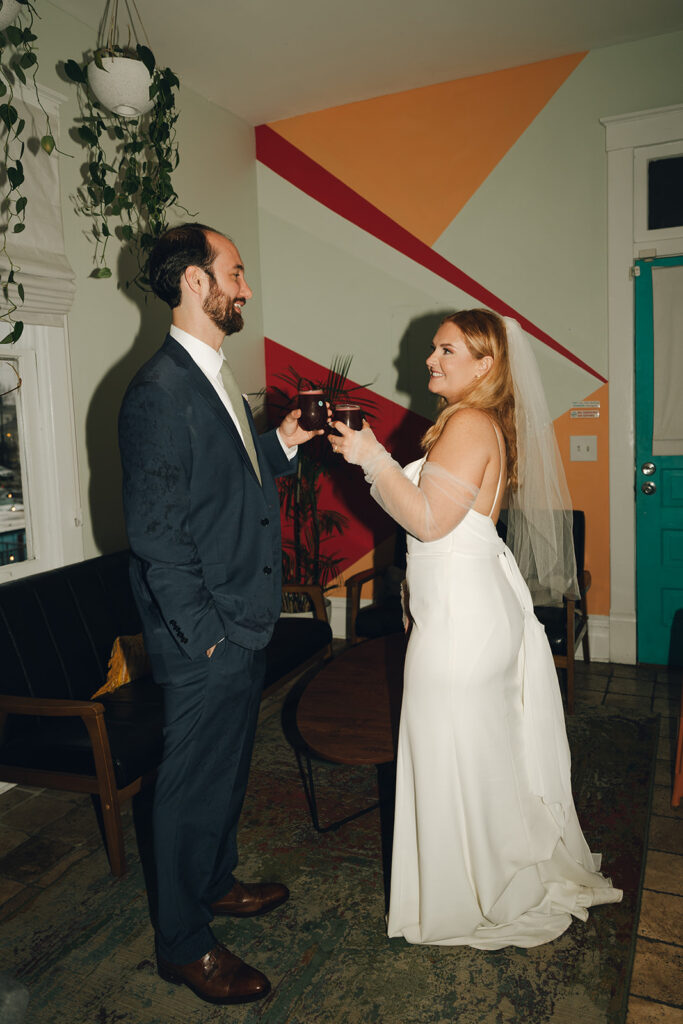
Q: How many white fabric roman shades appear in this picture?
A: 1